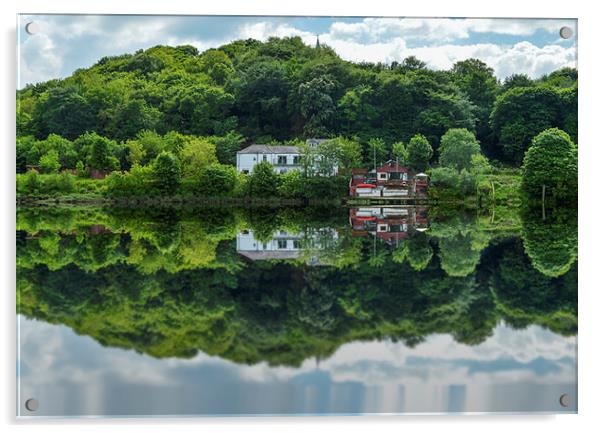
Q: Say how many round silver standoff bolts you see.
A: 4